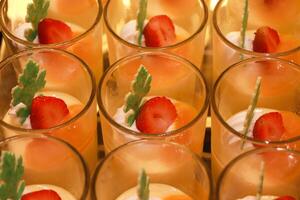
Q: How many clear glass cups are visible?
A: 9